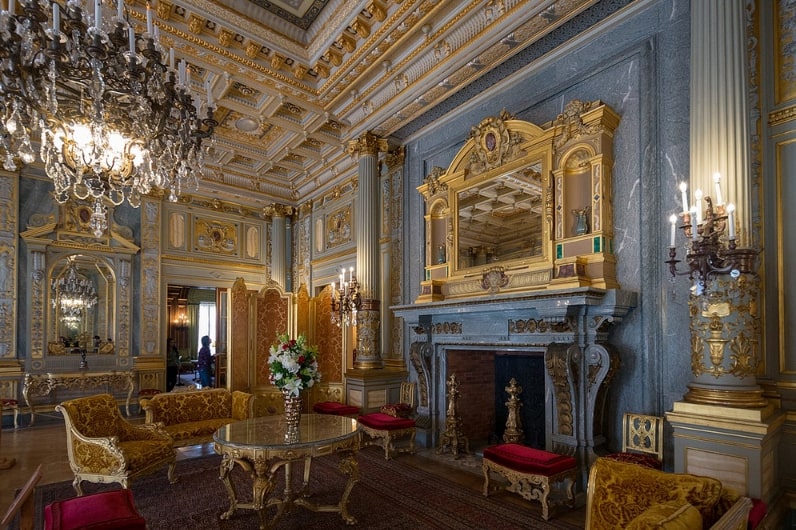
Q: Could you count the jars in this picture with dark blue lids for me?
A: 0